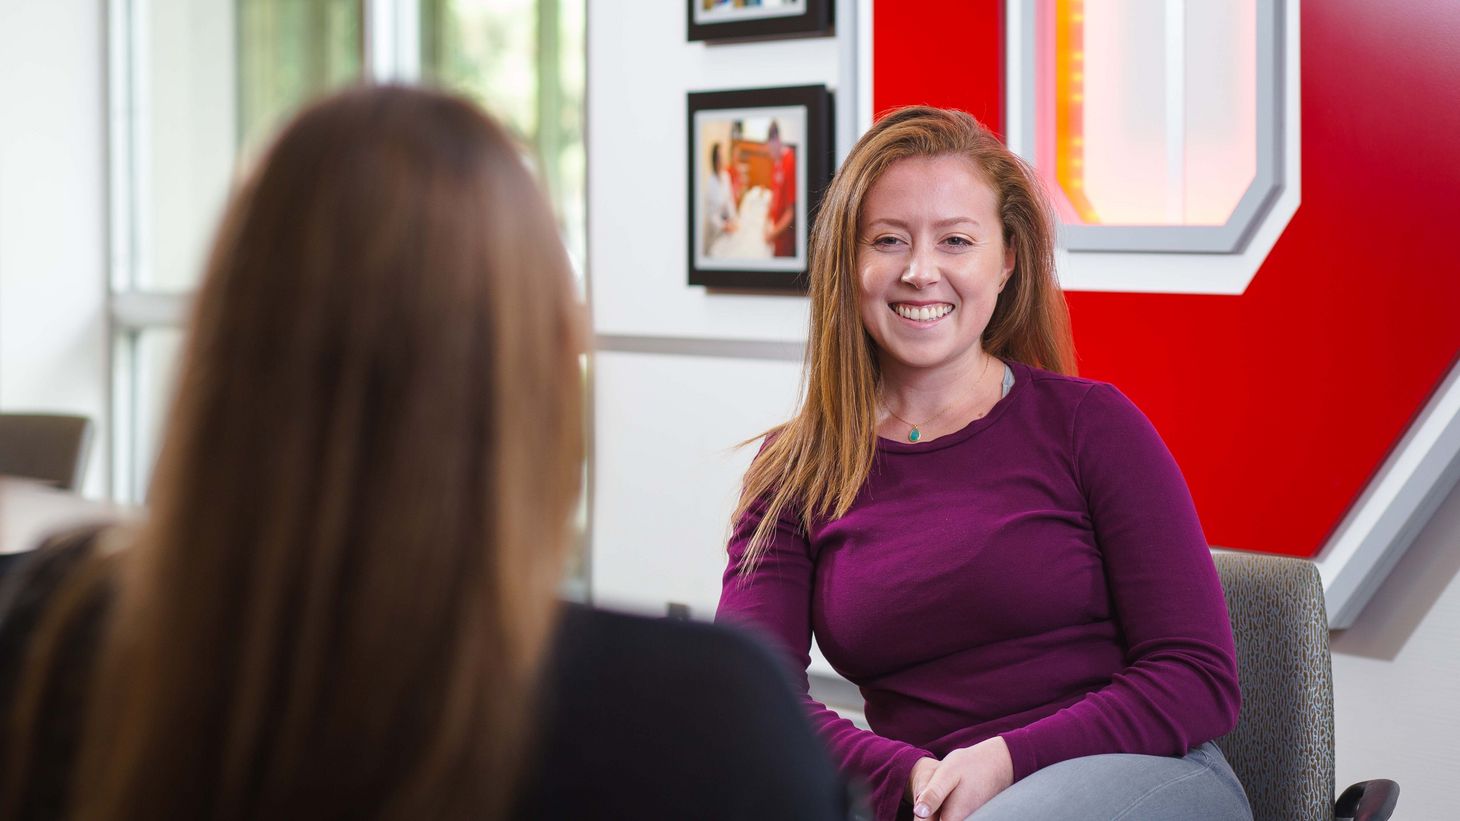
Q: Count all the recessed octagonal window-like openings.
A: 1